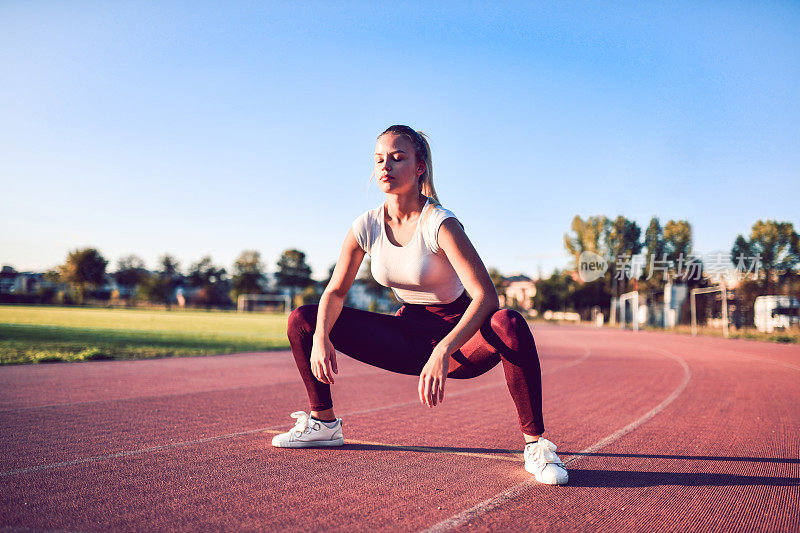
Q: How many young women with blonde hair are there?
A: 1